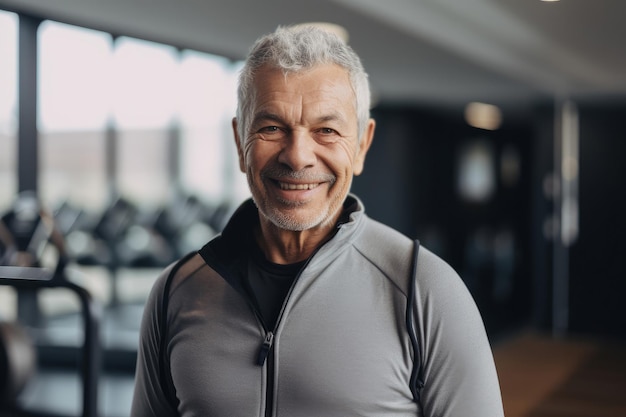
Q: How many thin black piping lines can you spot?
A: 2